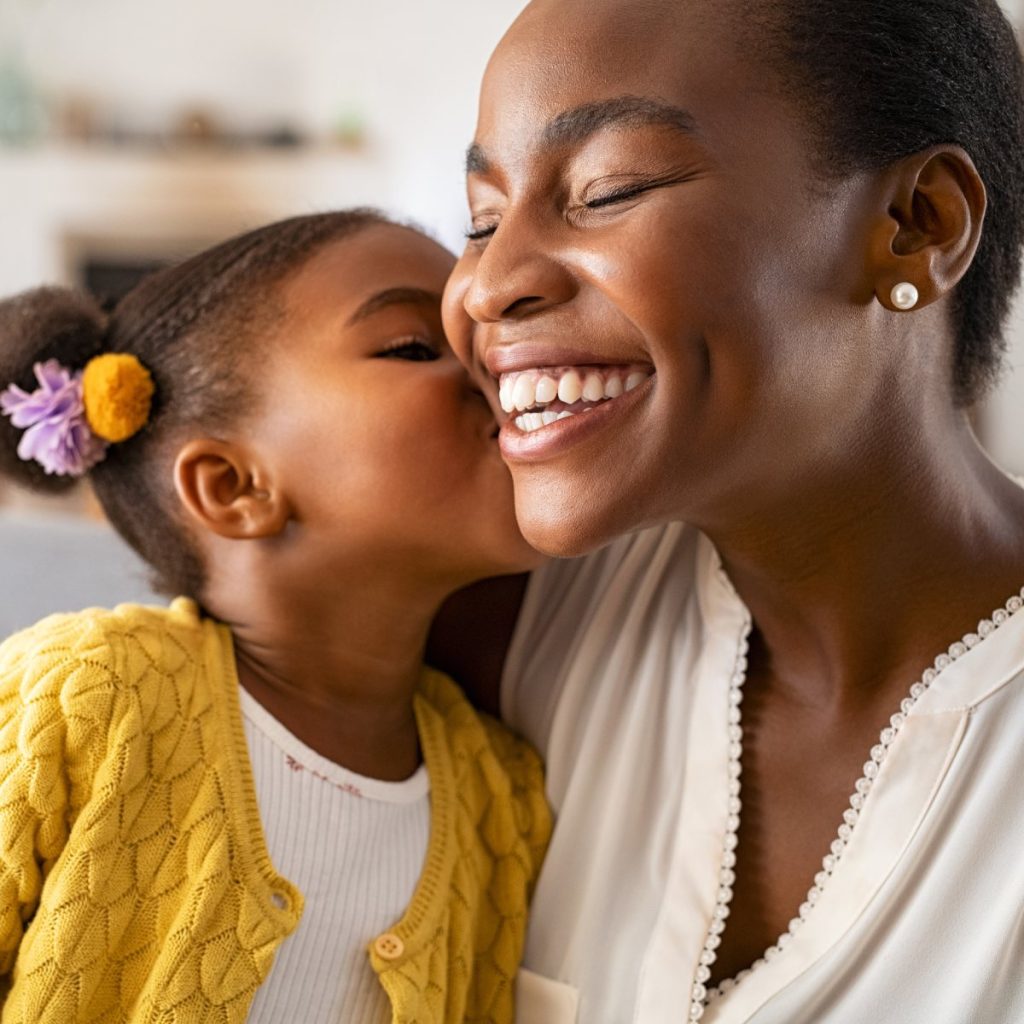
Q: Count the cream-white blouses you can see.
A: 1